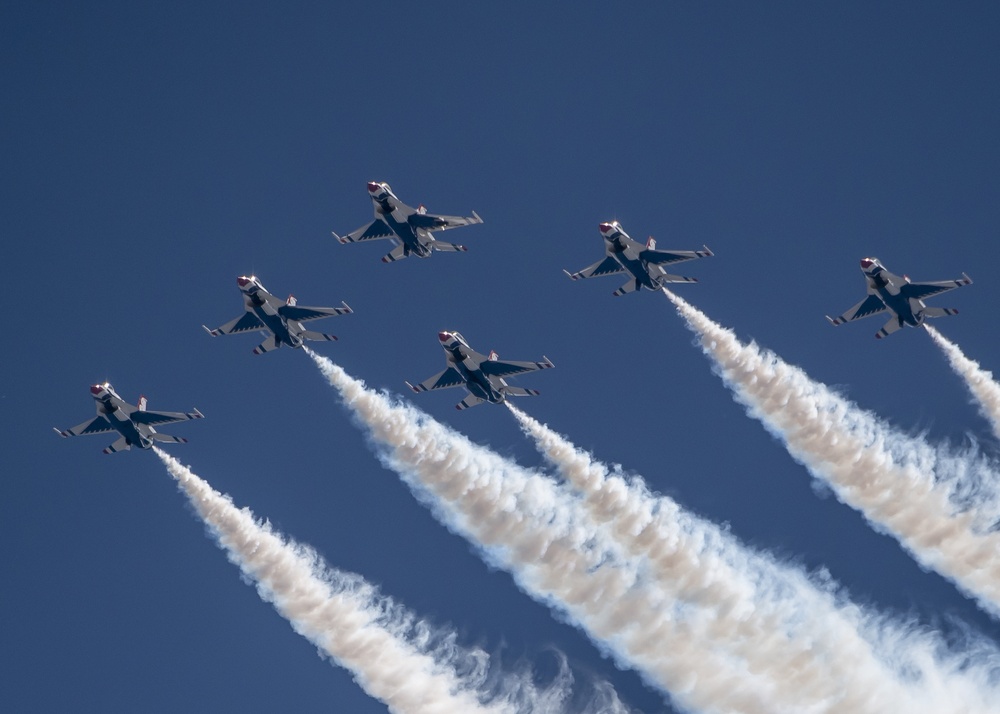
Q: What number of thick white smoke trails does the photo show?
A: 5